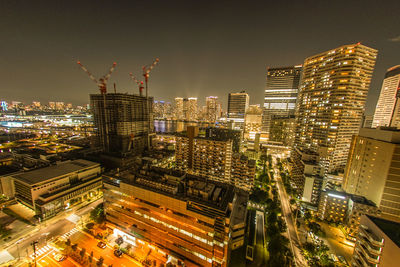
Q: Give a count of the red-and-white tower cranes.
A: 4